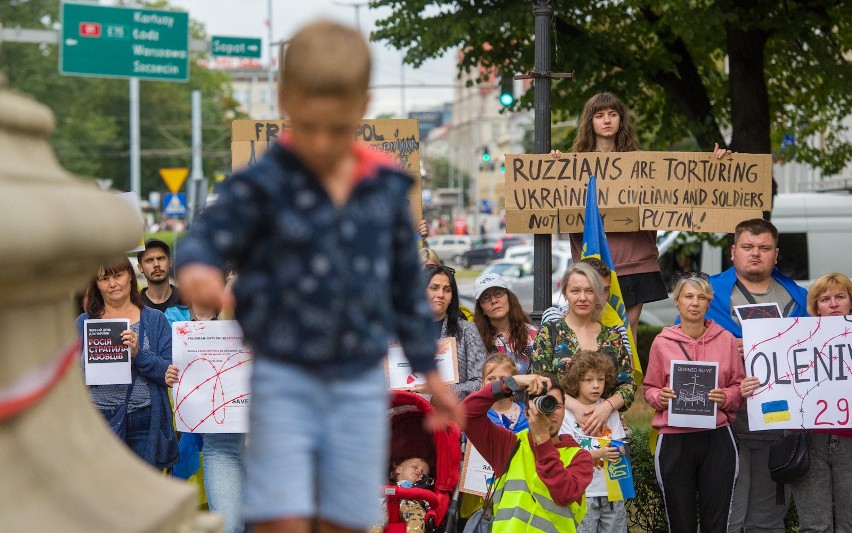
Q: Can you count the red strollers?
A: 1